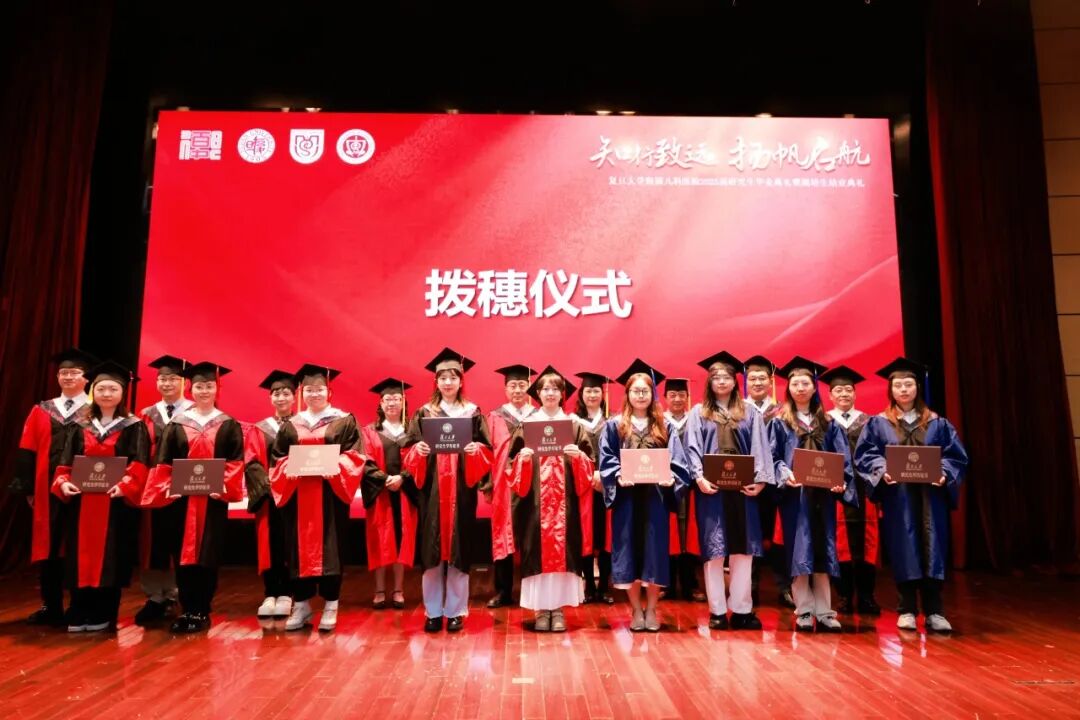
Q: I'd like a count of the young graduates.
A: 9